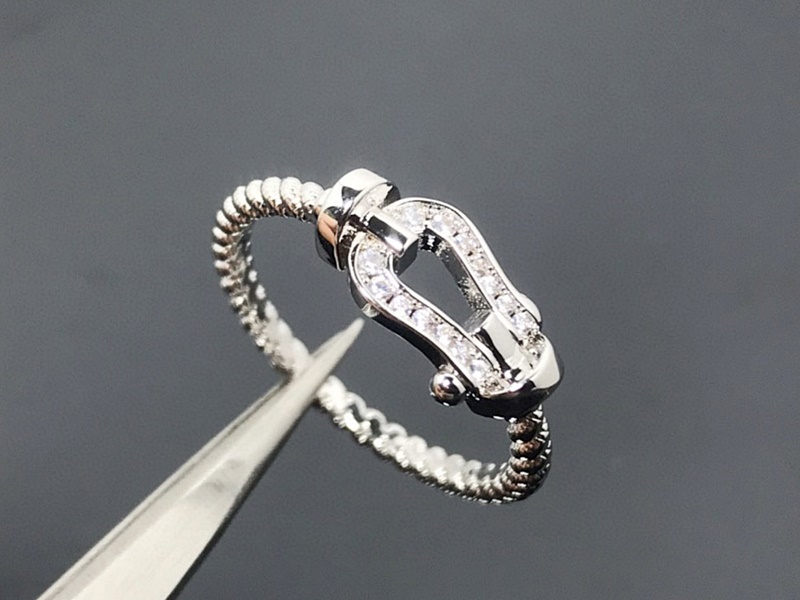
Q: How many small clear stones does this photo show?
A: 14